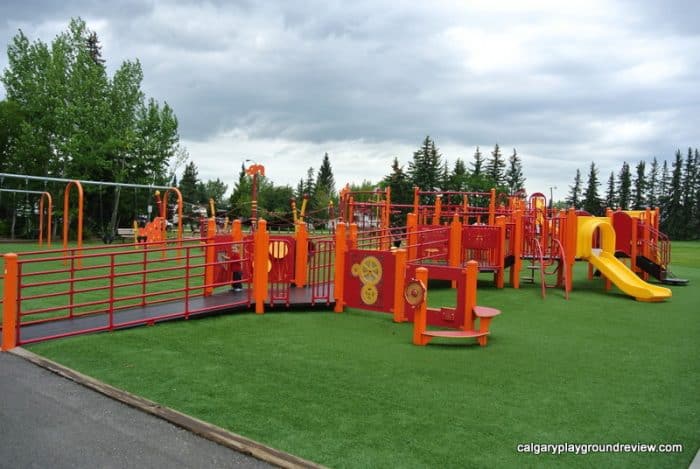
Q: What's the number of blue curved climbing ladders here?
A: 0